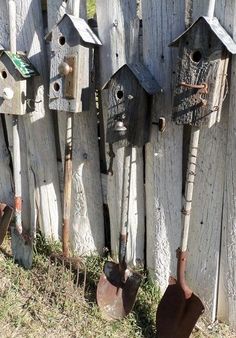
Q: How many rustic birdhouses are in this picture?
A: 4